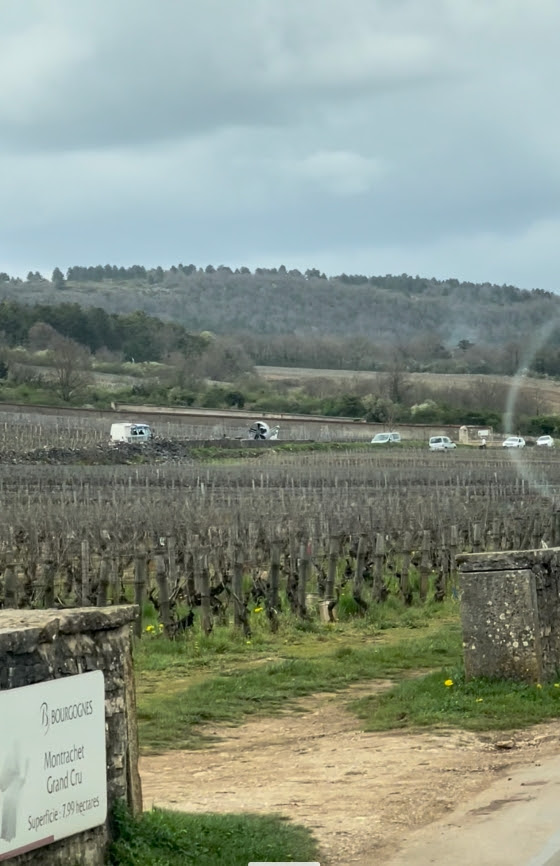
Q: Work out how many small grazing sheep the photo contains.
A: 0